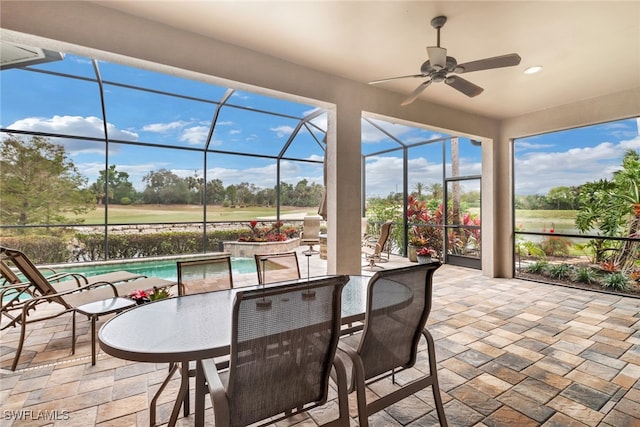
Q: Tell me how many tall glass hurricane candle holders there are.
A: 0